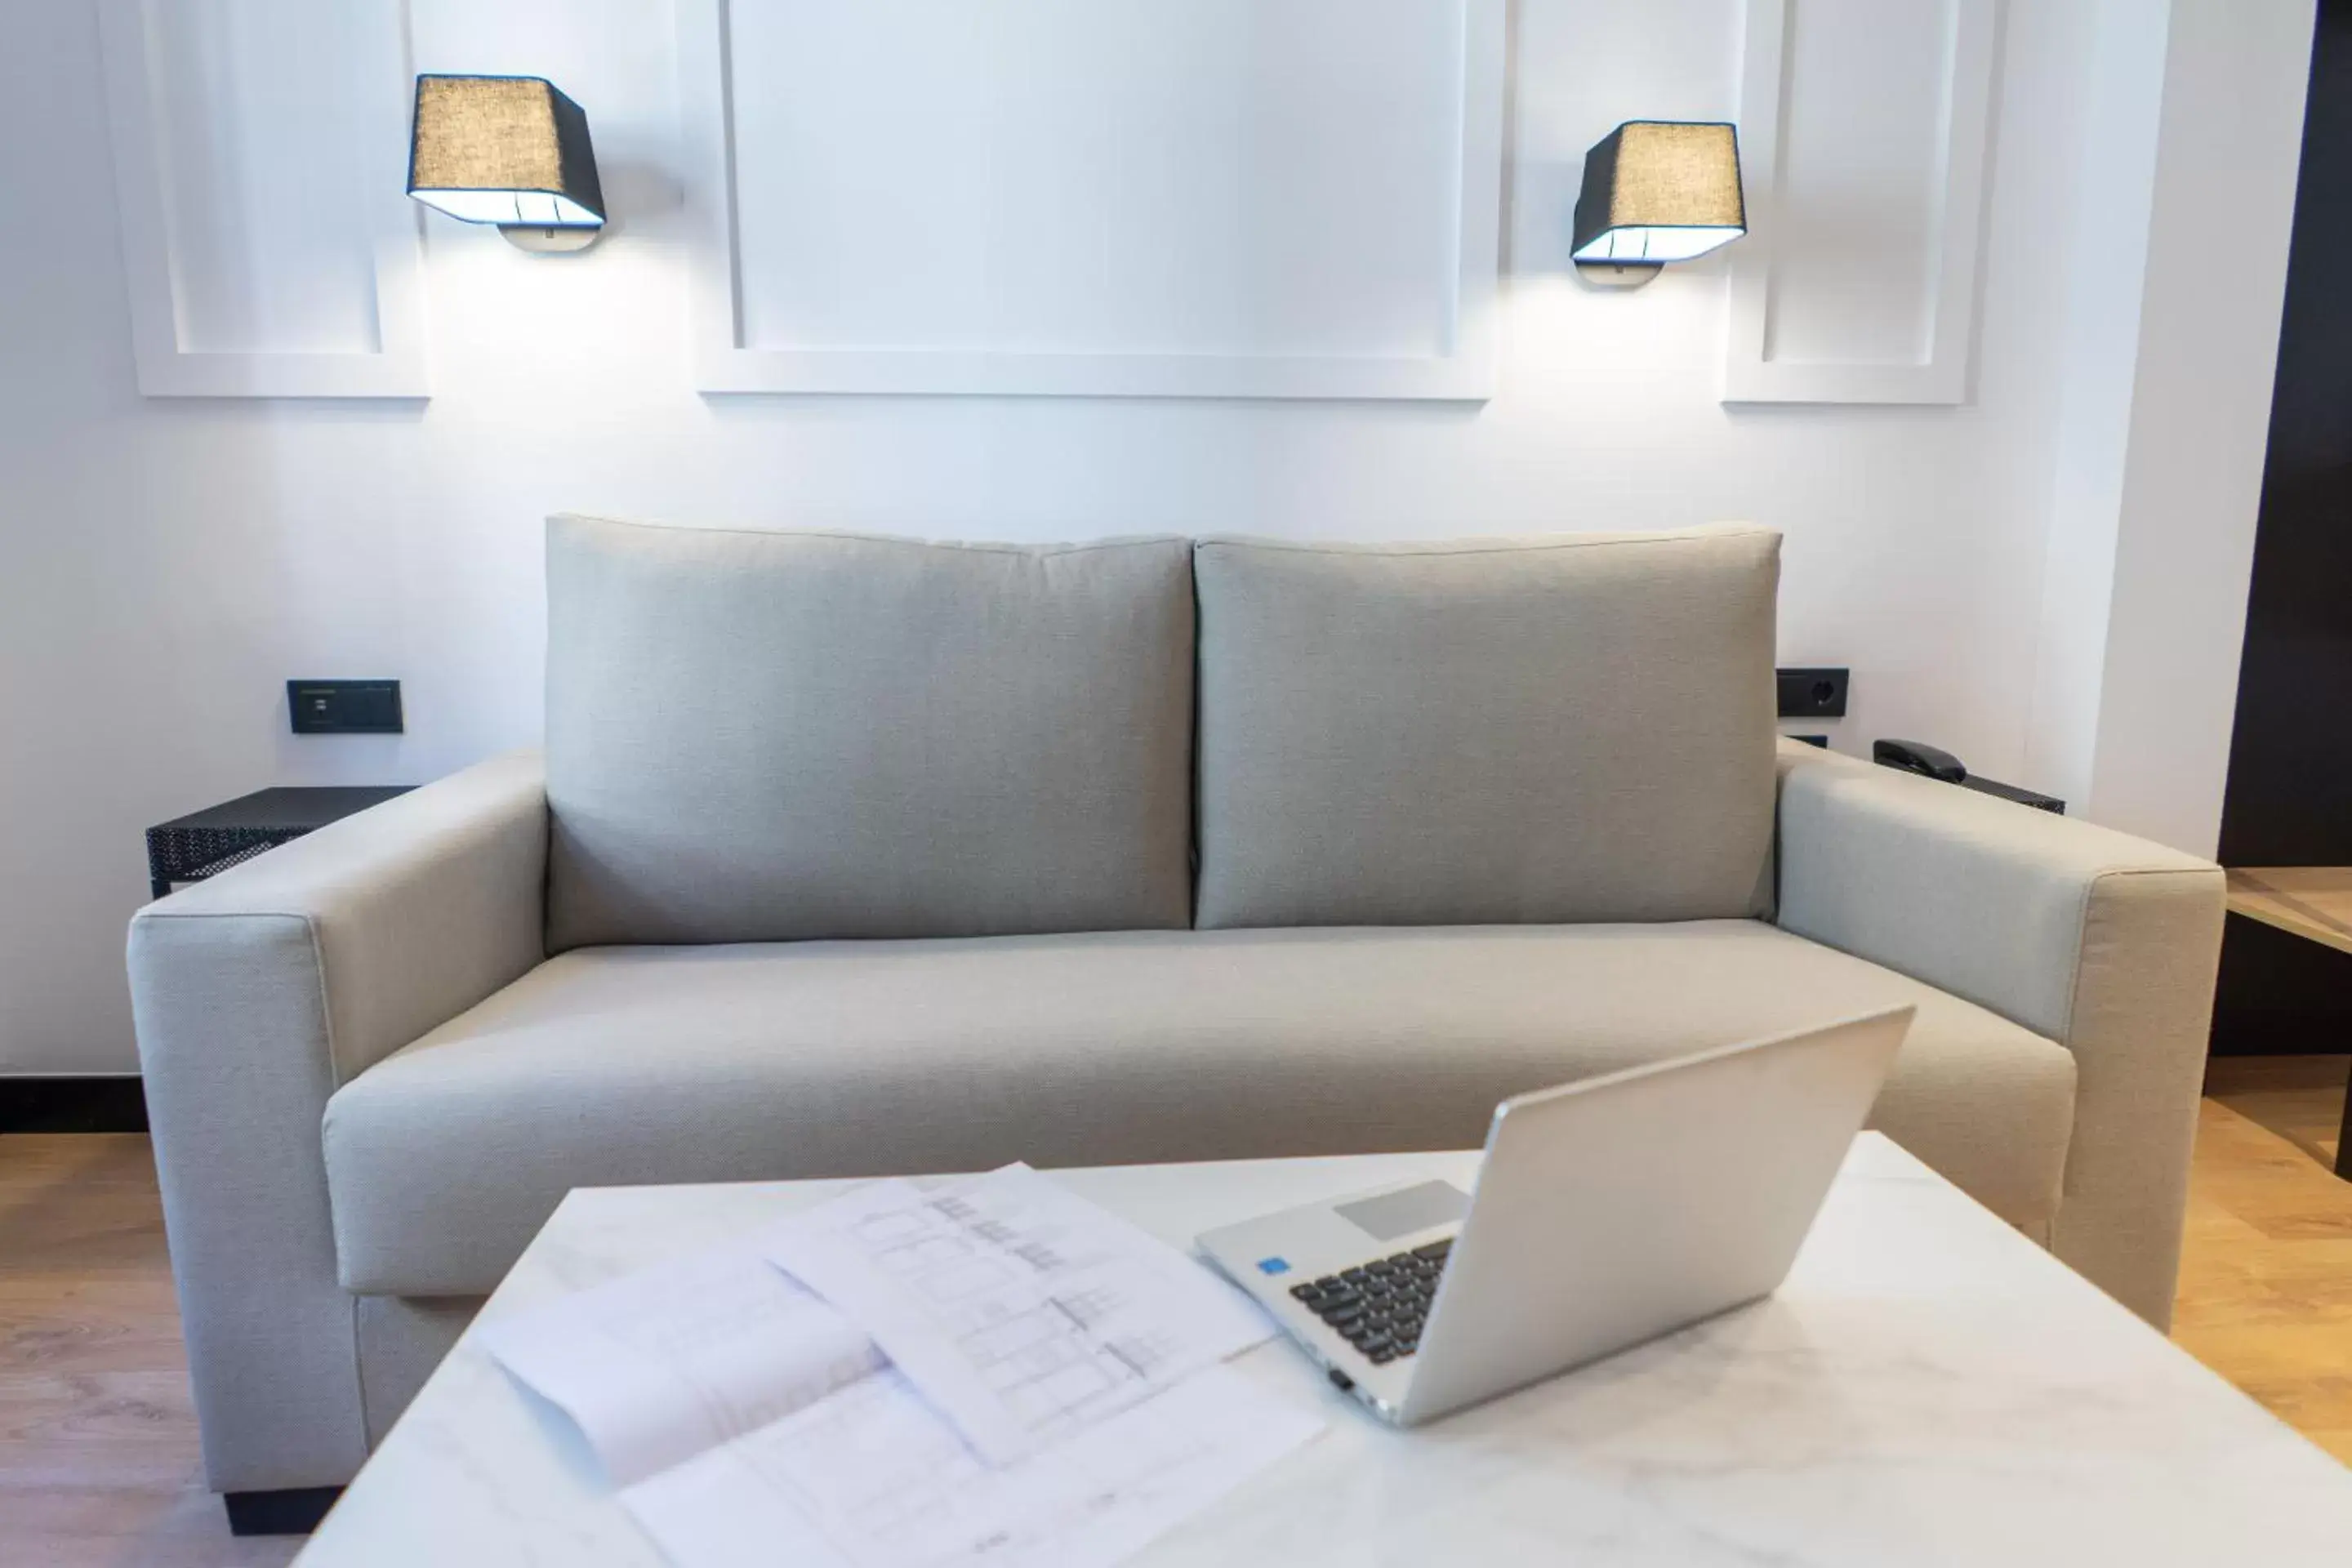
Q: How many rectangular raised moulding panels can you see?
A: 3